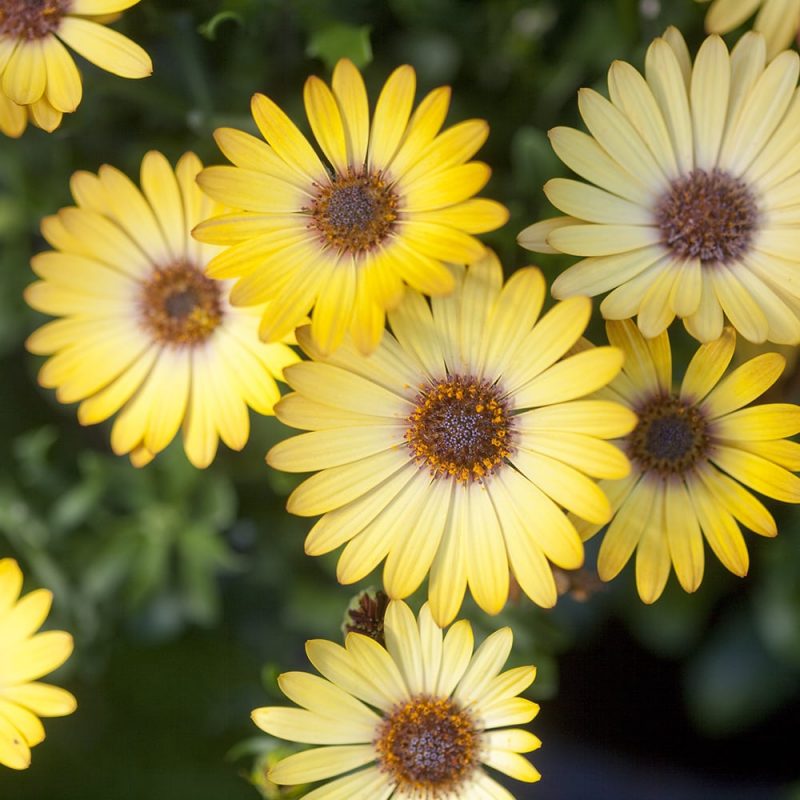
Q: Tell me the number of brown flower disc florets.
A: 7